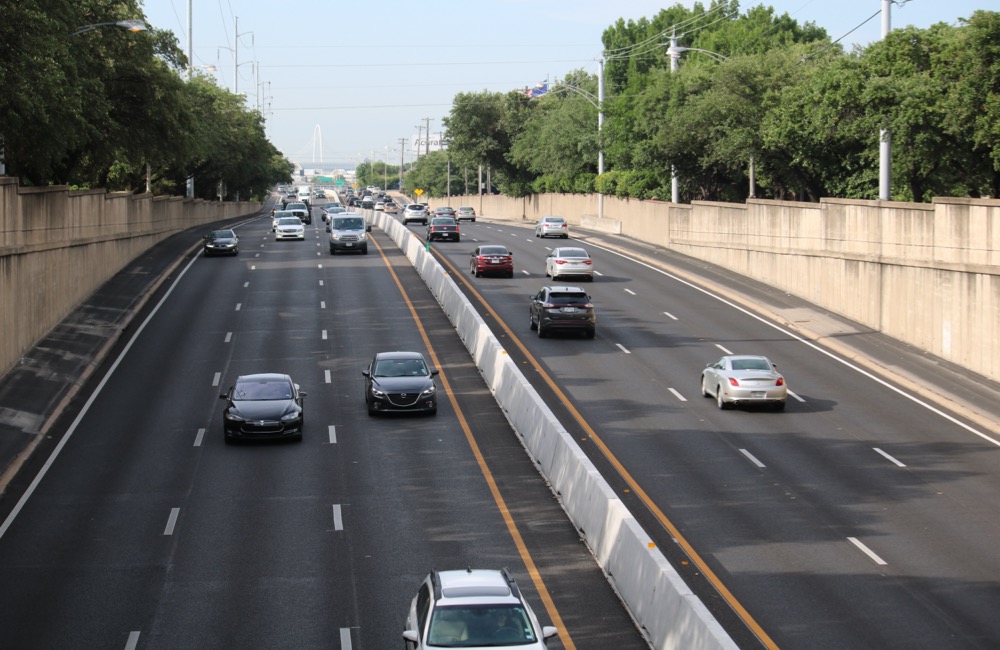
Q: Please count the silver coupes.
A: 1